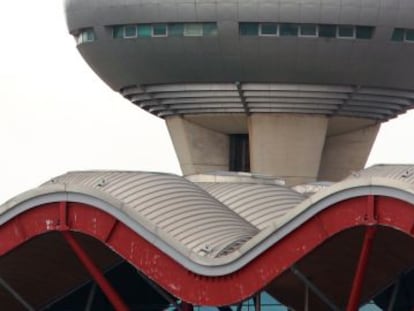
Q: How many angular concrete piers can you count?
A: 3